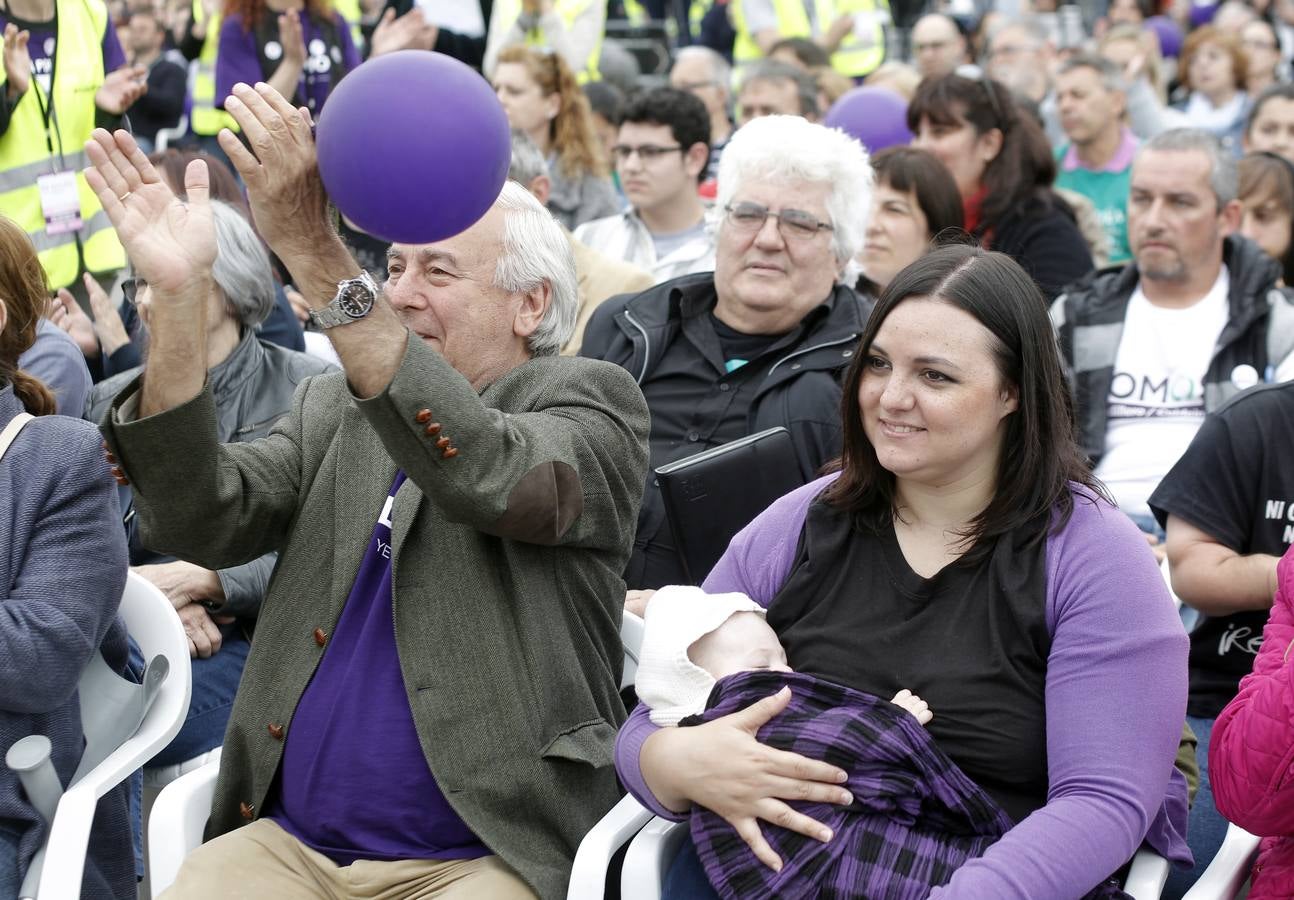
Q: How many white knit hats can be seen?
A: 1